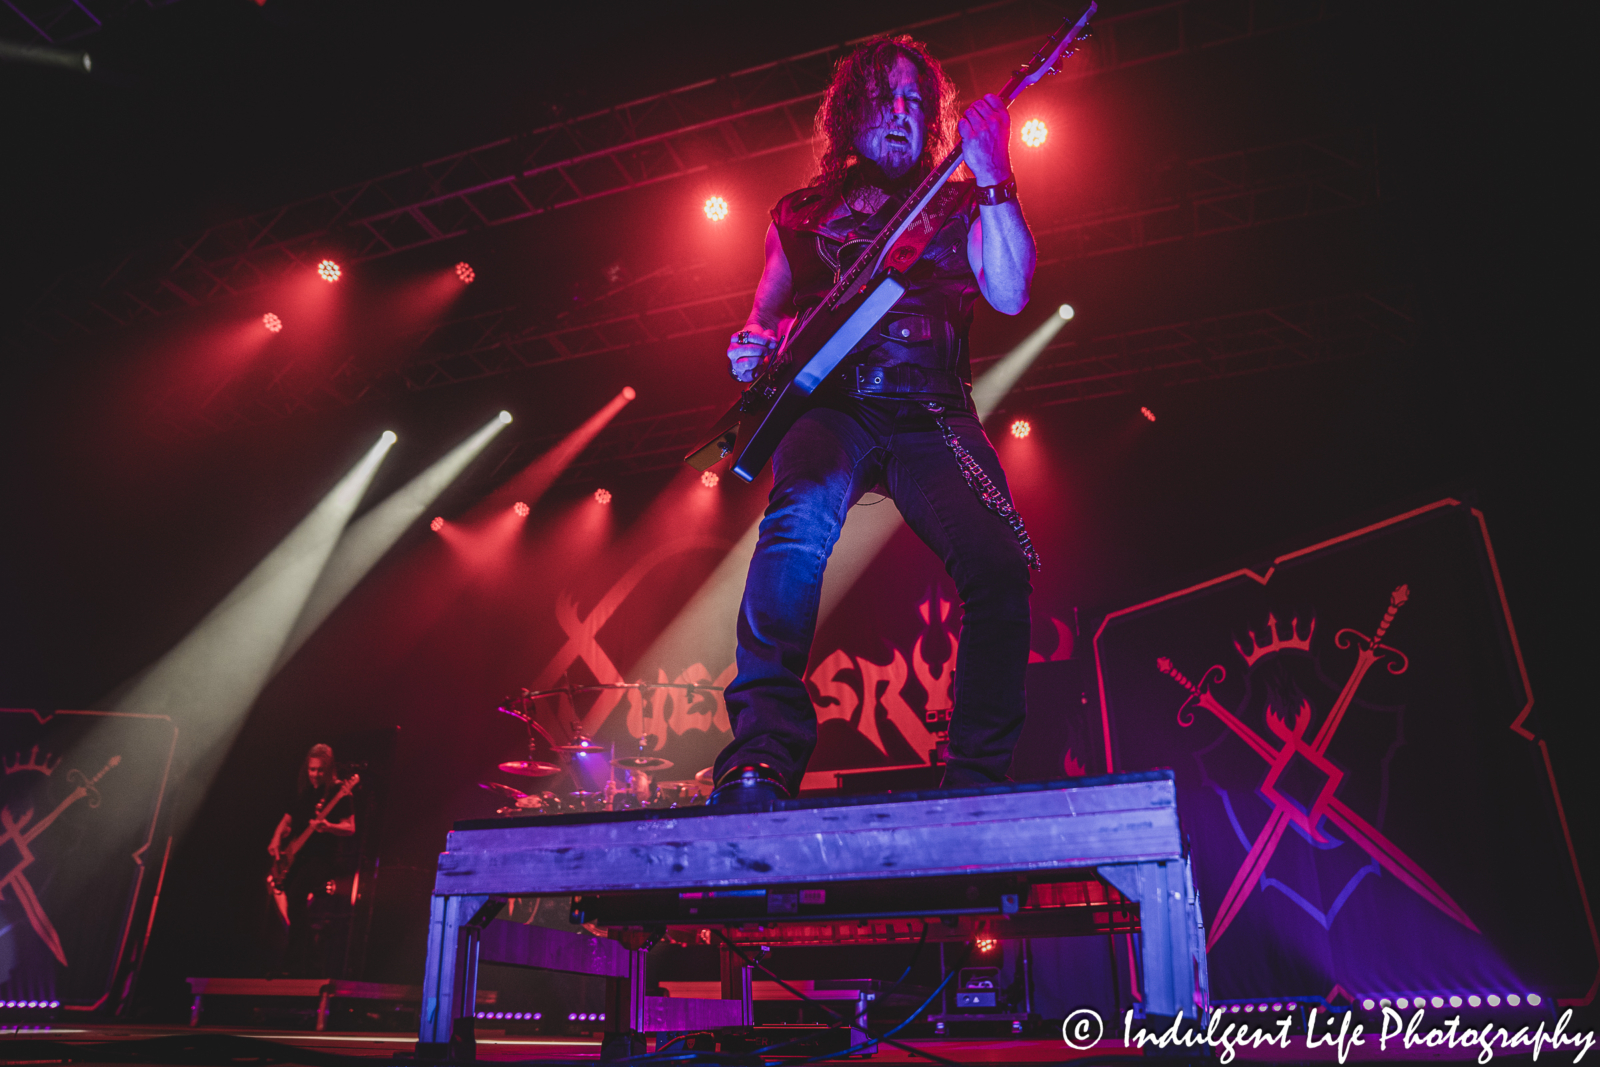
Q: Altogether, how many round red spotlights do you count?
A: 12